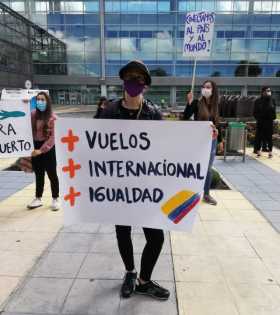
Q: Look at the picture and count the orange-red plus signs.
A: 3